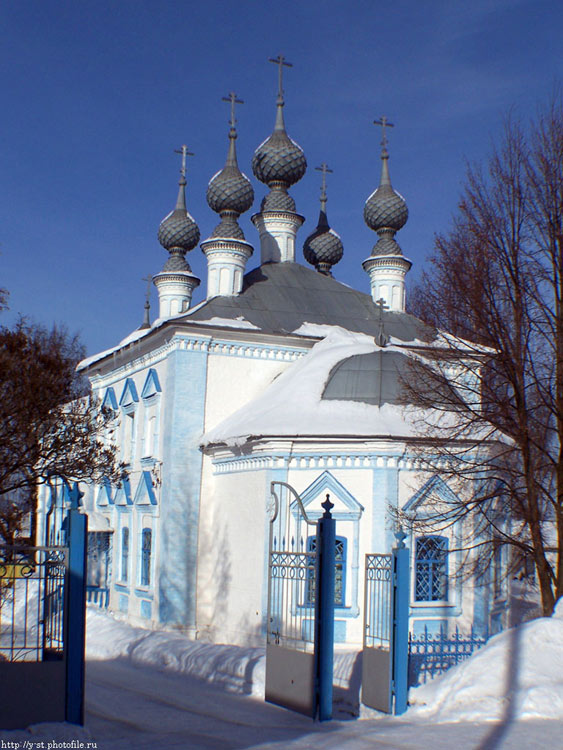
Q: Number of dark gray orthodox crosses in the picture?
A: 7